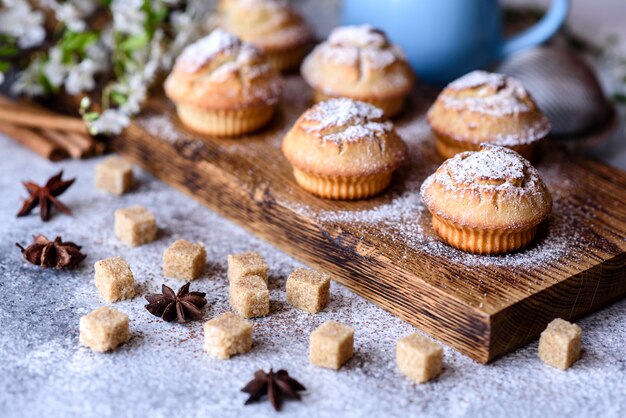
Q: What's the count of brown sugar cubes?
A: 12